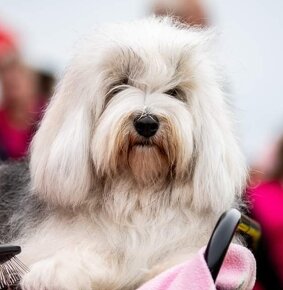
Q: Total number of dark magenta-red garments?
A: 2